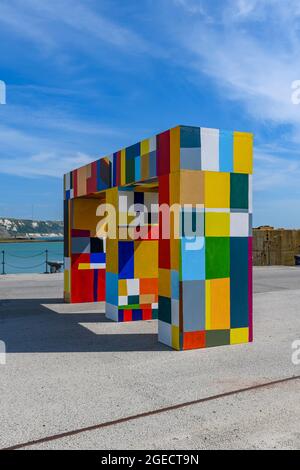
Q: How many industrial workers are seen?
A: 0